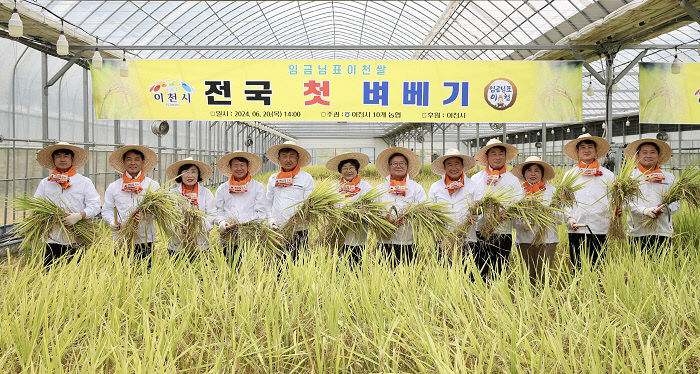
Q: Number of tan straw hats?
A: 12